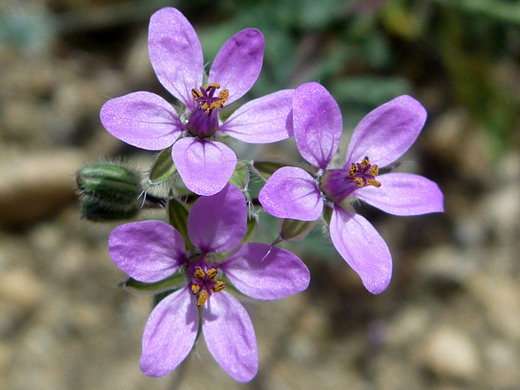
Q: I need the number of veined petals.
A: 15